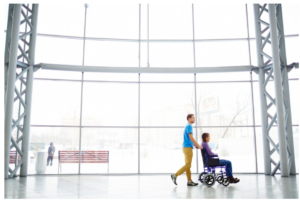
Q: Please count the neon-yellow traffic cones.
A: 0